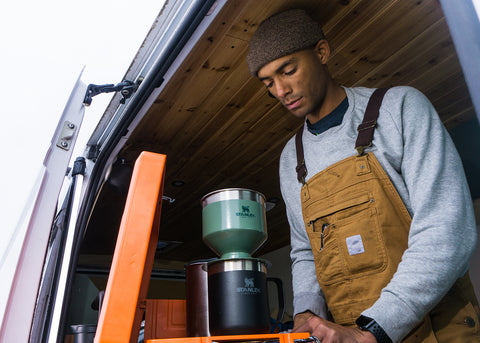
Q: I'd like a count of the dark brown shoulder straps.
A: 2